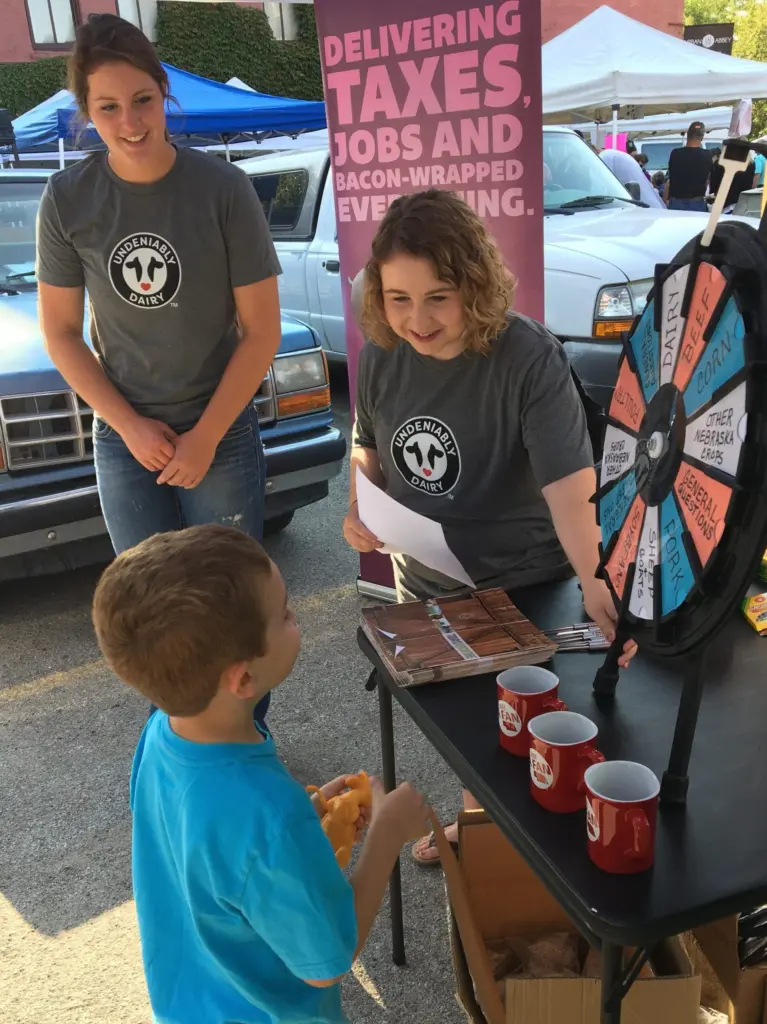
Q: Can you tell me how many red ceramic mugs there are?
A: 3